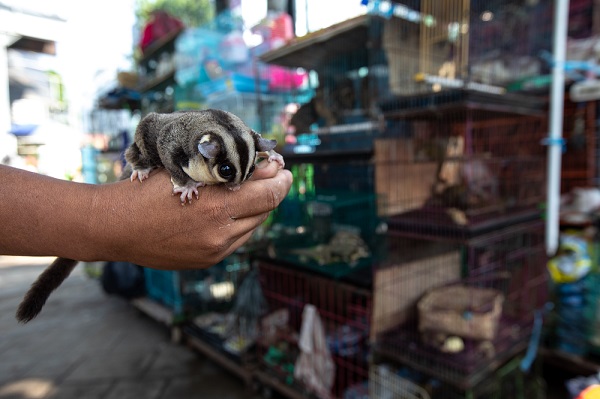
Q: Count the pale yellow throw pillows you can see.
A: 0